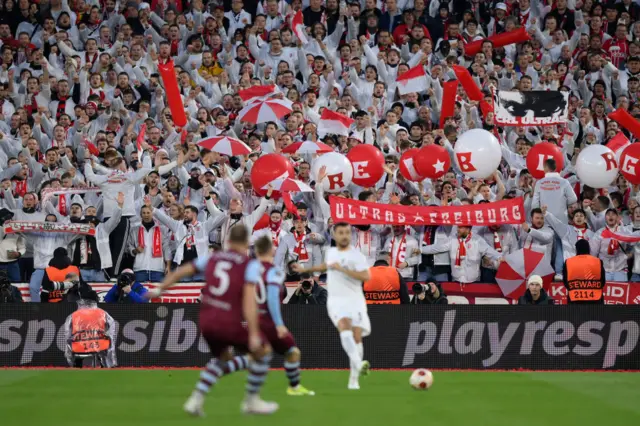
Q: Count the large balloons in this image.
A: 9